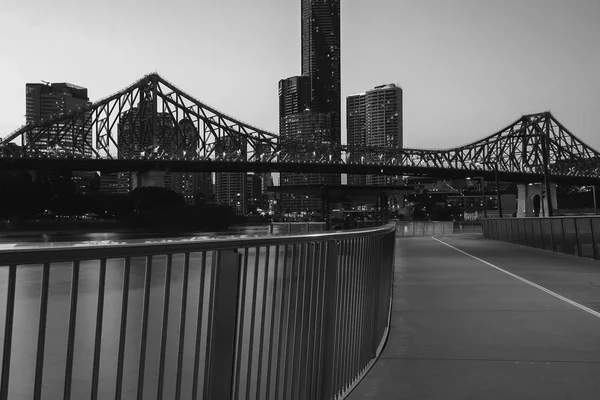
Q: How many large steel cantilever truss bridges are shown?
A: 1